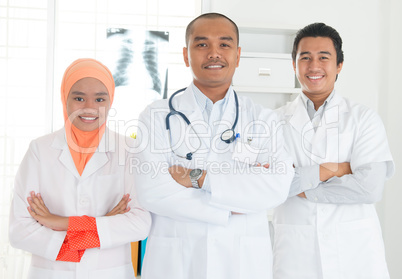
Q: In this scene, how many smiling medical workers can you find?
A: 3